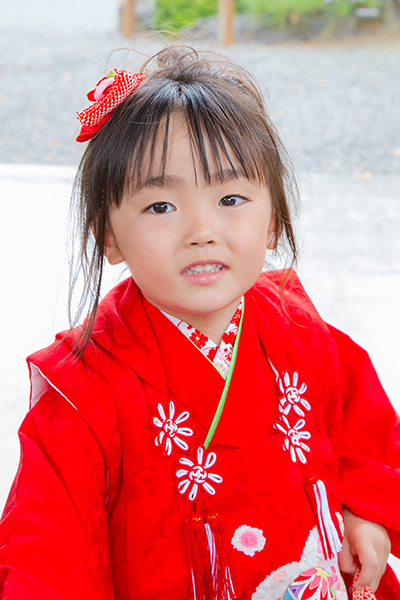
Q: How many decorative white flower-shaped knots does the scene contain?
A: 4